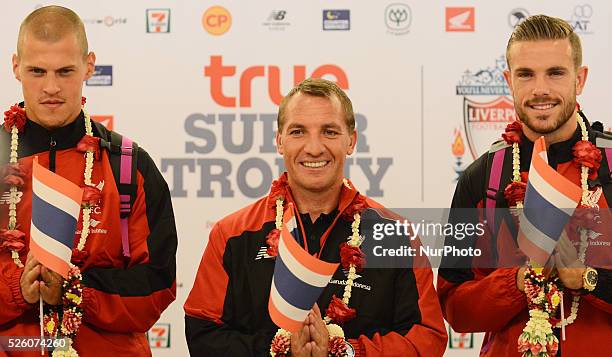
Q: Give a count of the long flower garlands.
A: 3